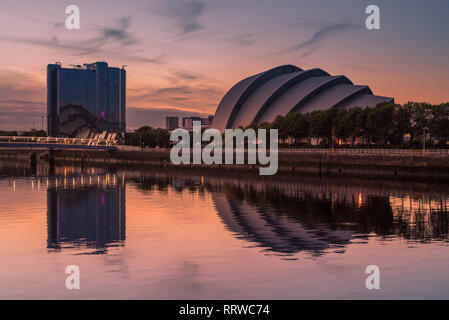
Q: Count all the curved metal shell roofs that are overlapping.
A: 5